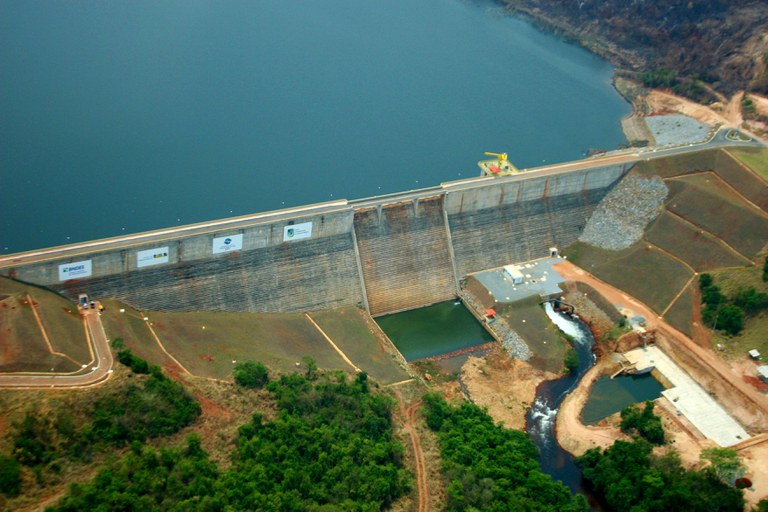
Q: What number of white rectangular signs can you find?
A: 4